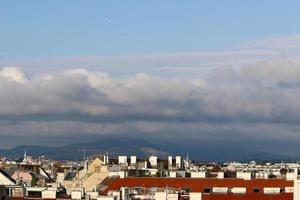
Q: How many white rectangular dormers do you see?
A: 4